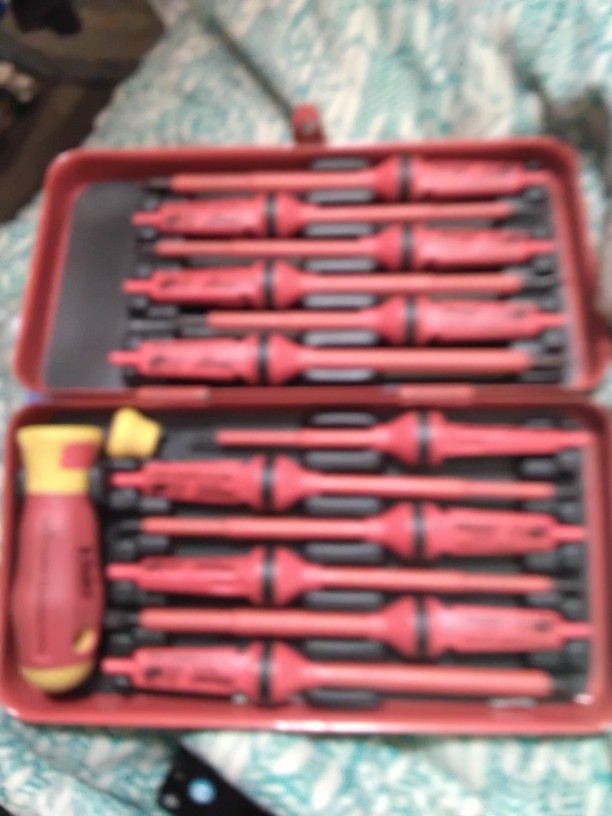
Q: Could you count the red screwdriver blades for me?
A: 12